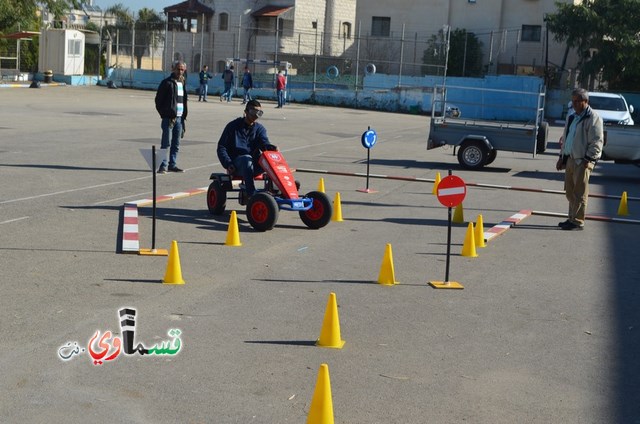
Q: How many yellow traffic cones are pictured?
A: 12